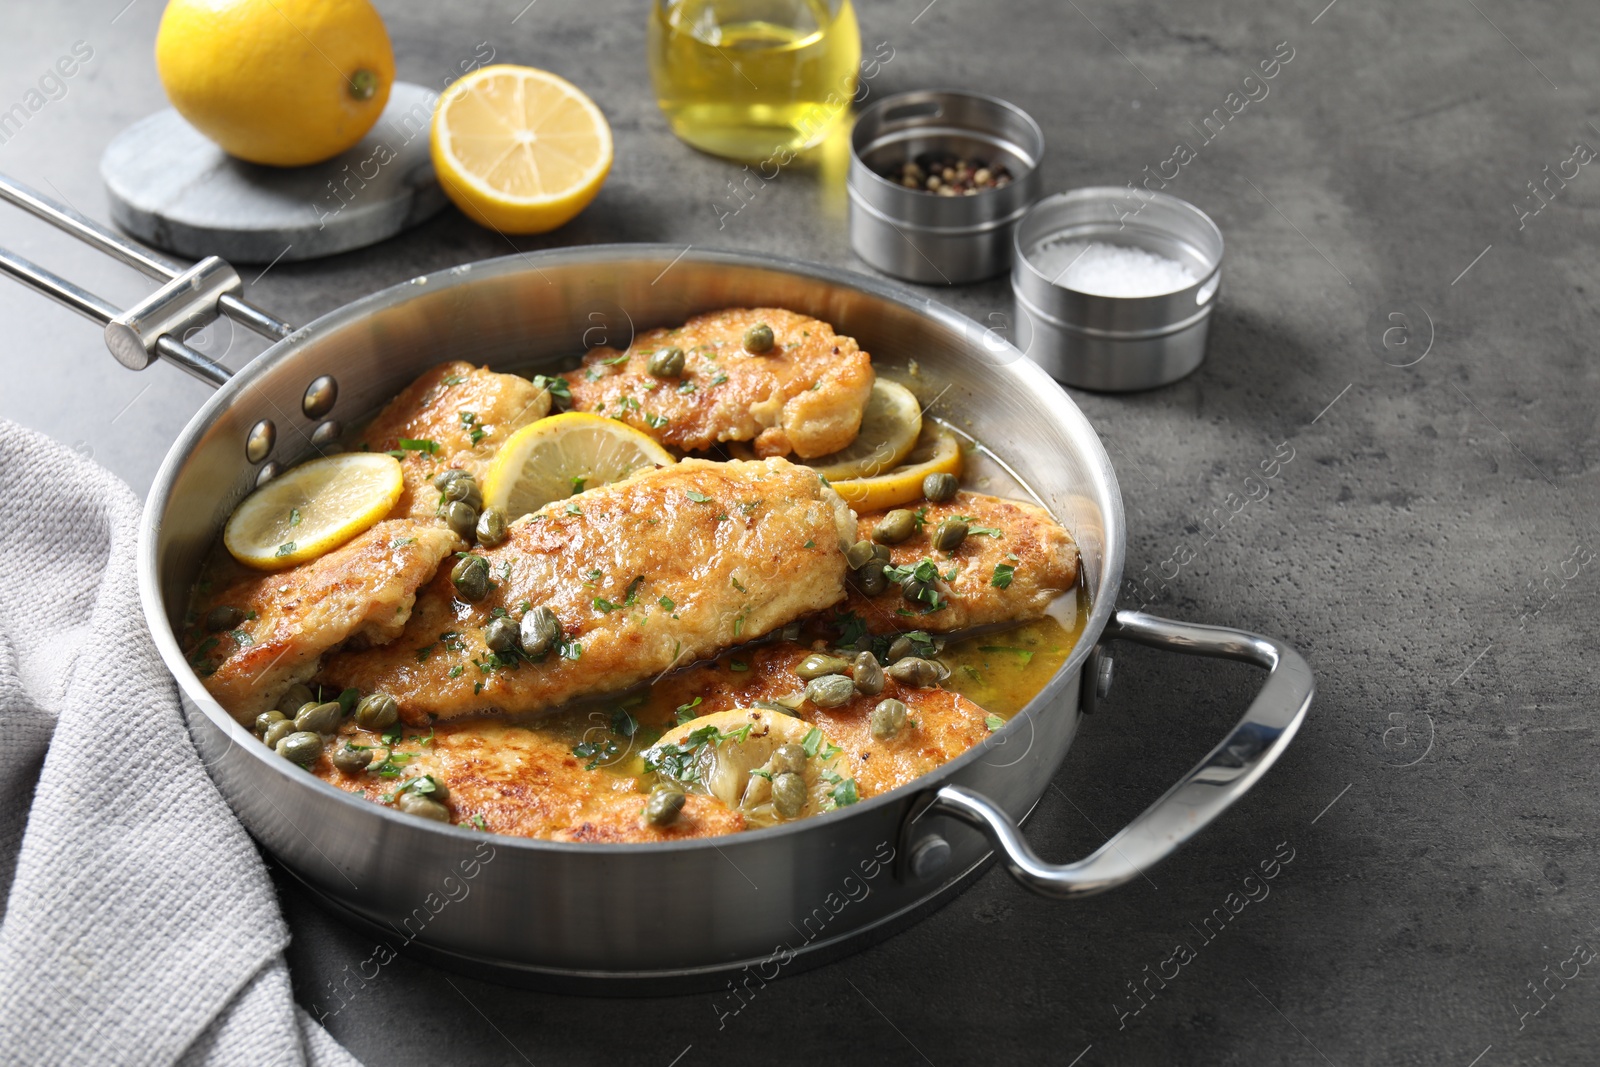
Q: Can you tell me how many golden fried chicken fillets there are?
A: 7